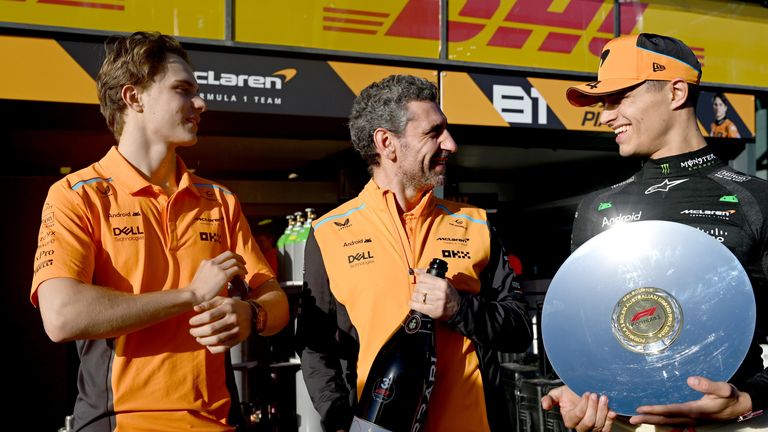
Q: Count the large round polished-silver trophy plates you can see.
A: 1